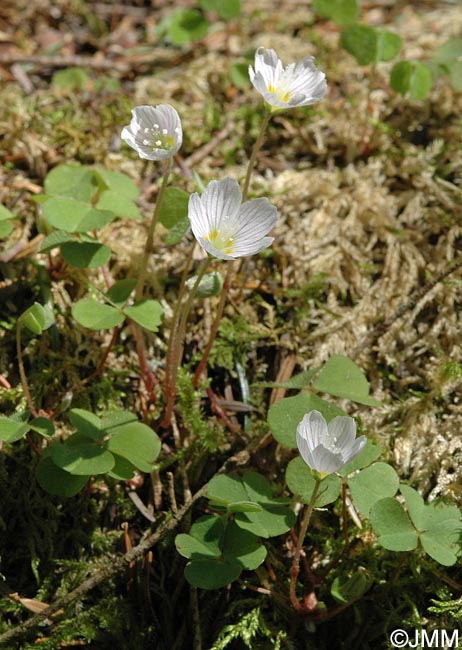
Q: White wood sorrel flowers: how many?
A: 4